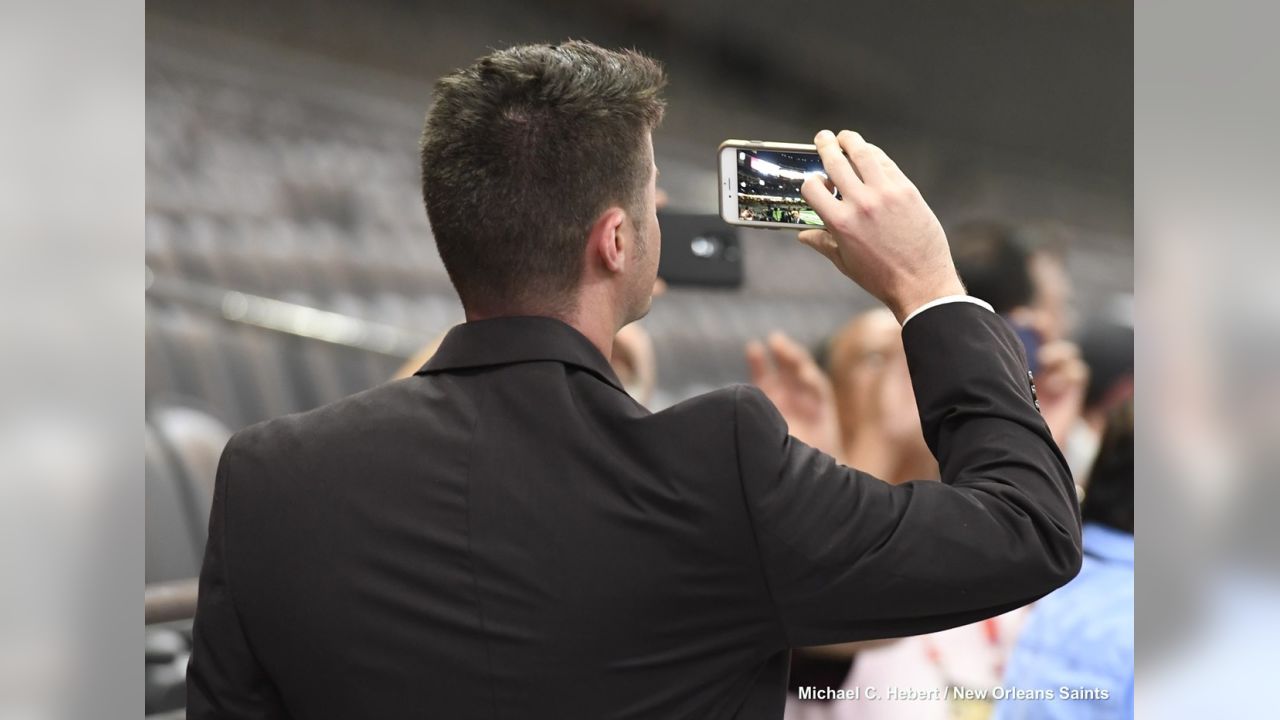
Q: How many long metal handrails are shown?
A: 1